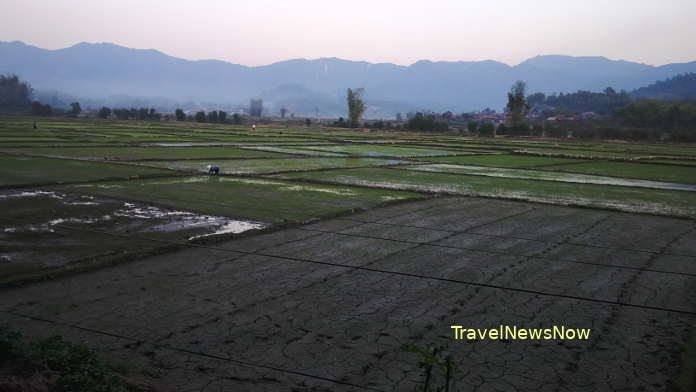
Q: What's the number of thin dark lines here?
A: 4